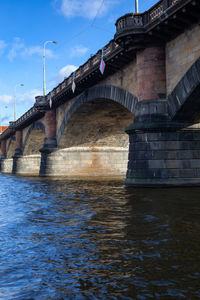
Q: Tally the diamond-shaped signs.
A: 3